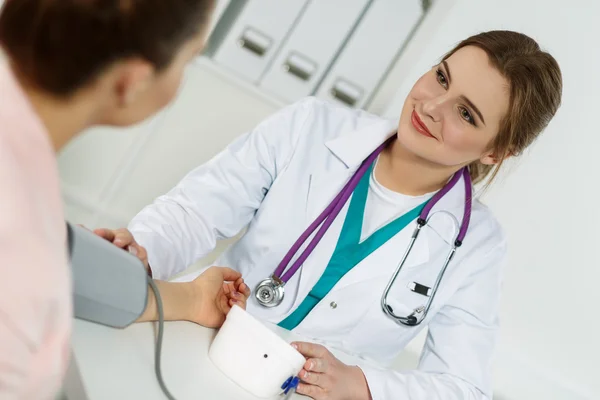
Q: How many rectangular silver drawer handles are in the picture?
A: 3